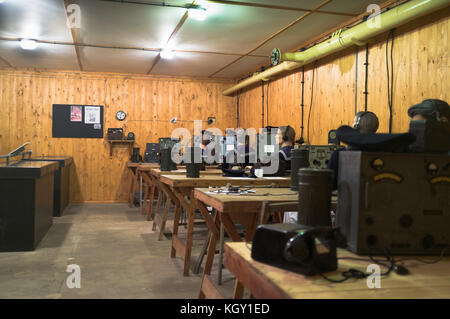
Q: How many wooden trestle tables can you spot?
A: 6